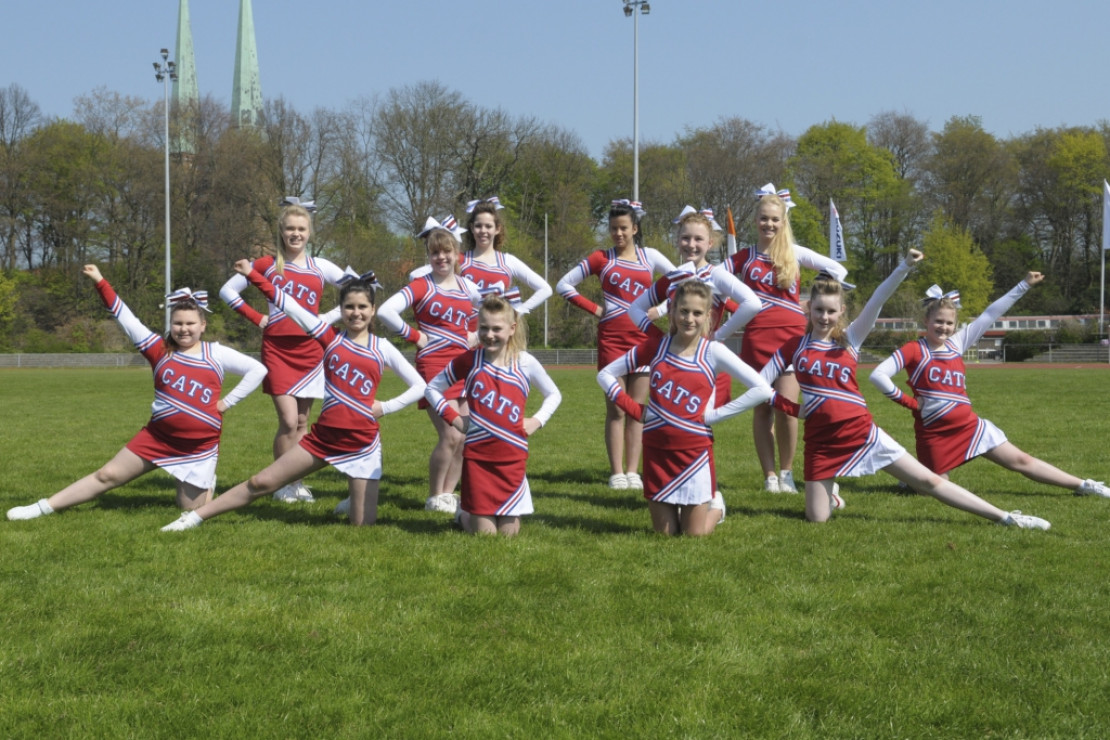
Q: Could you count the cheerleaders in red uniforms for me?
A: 12